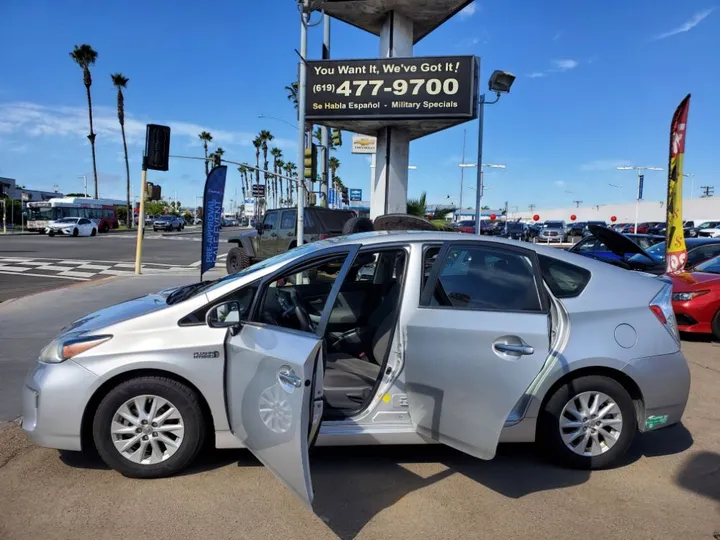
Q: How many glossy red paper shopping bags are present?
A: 0